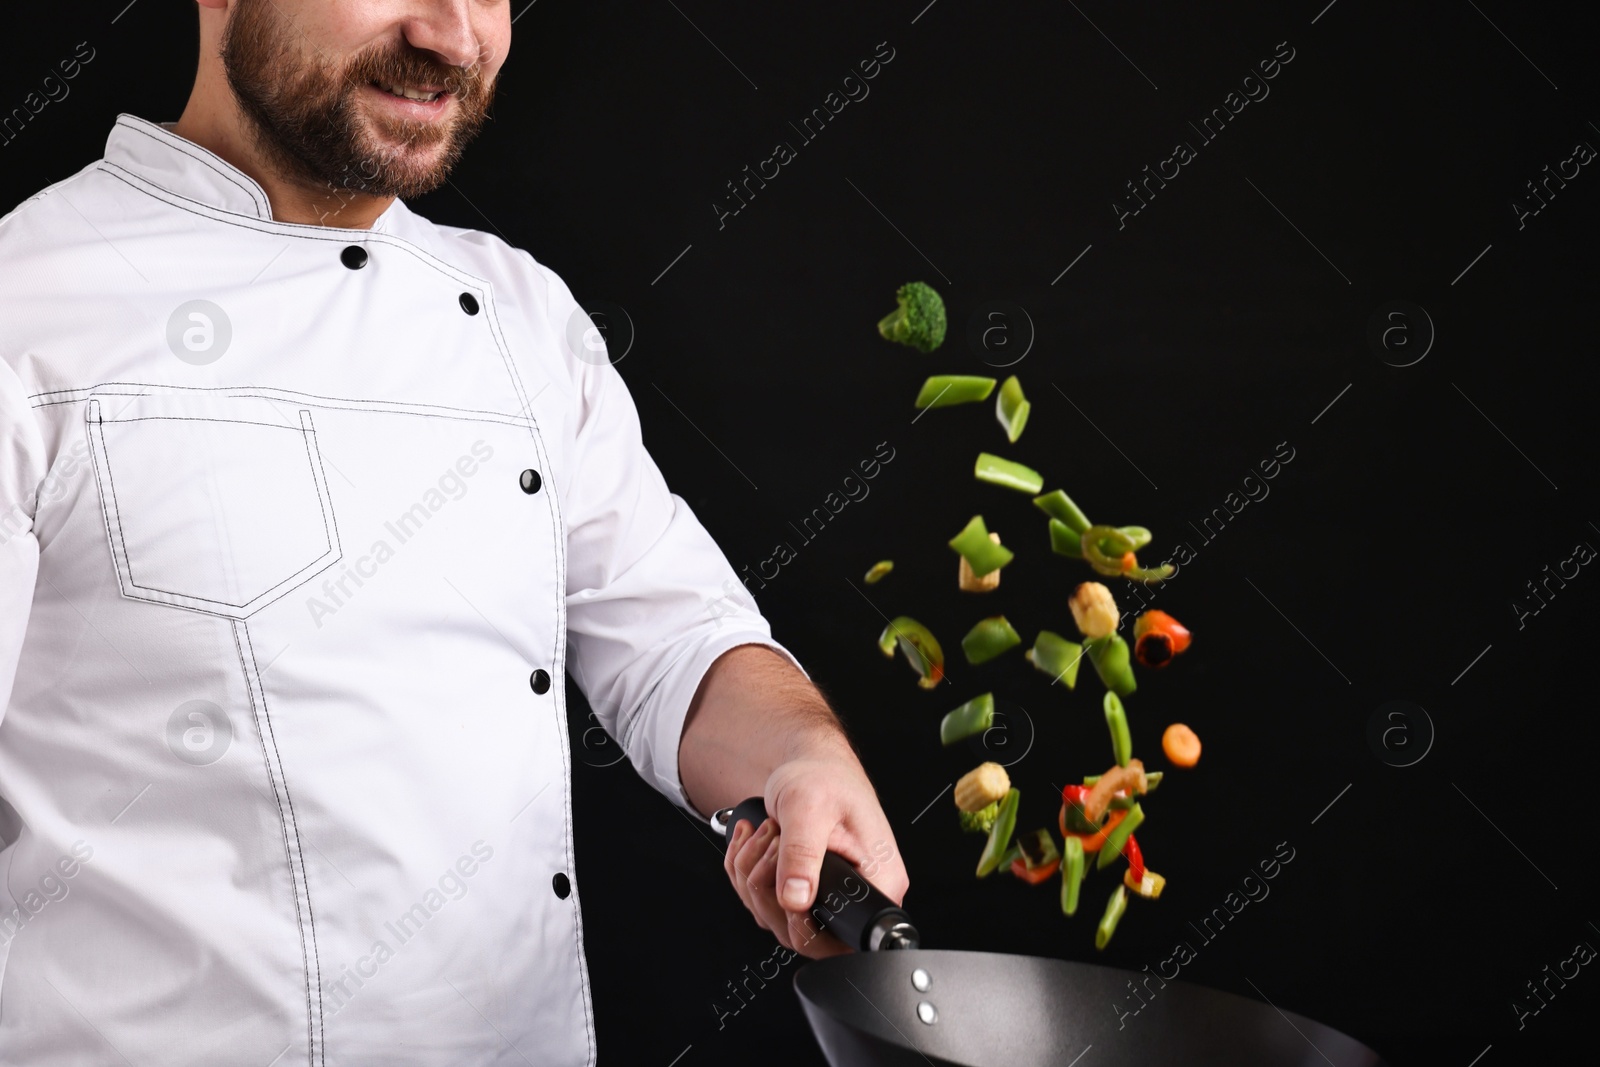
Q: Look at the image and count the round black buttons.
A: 5